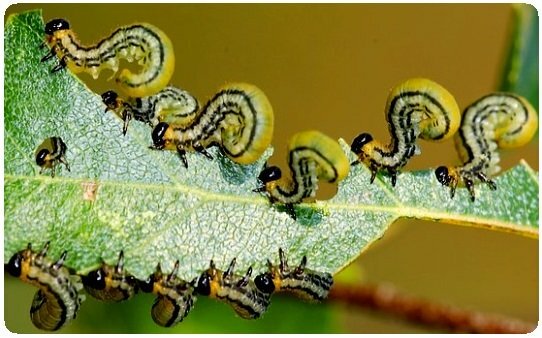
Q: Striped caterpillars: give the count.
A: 12